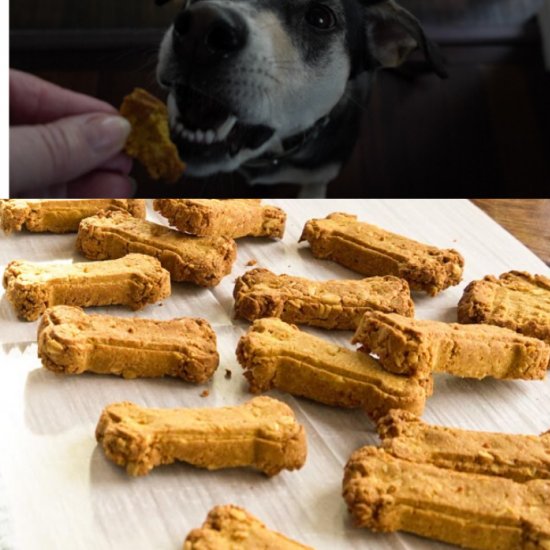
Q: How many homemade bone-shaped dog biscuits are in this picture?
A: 14